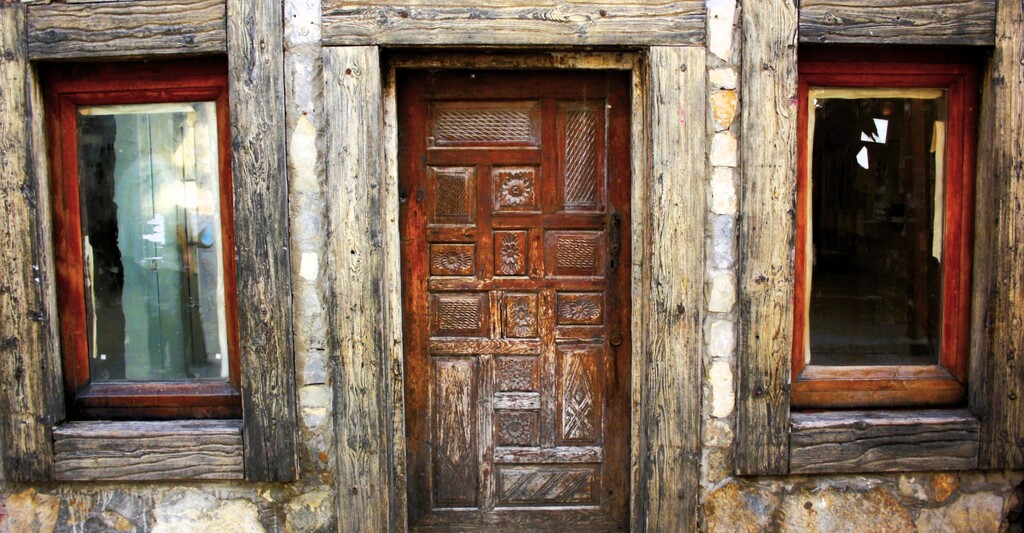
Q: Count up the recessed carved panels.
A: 15